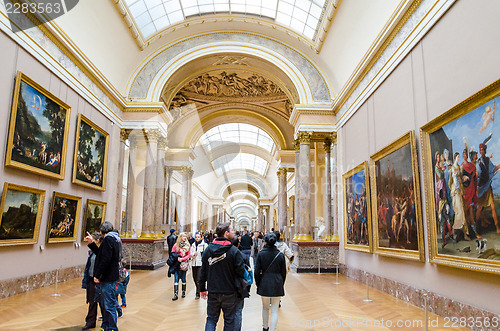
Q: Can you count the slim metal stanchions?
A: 6